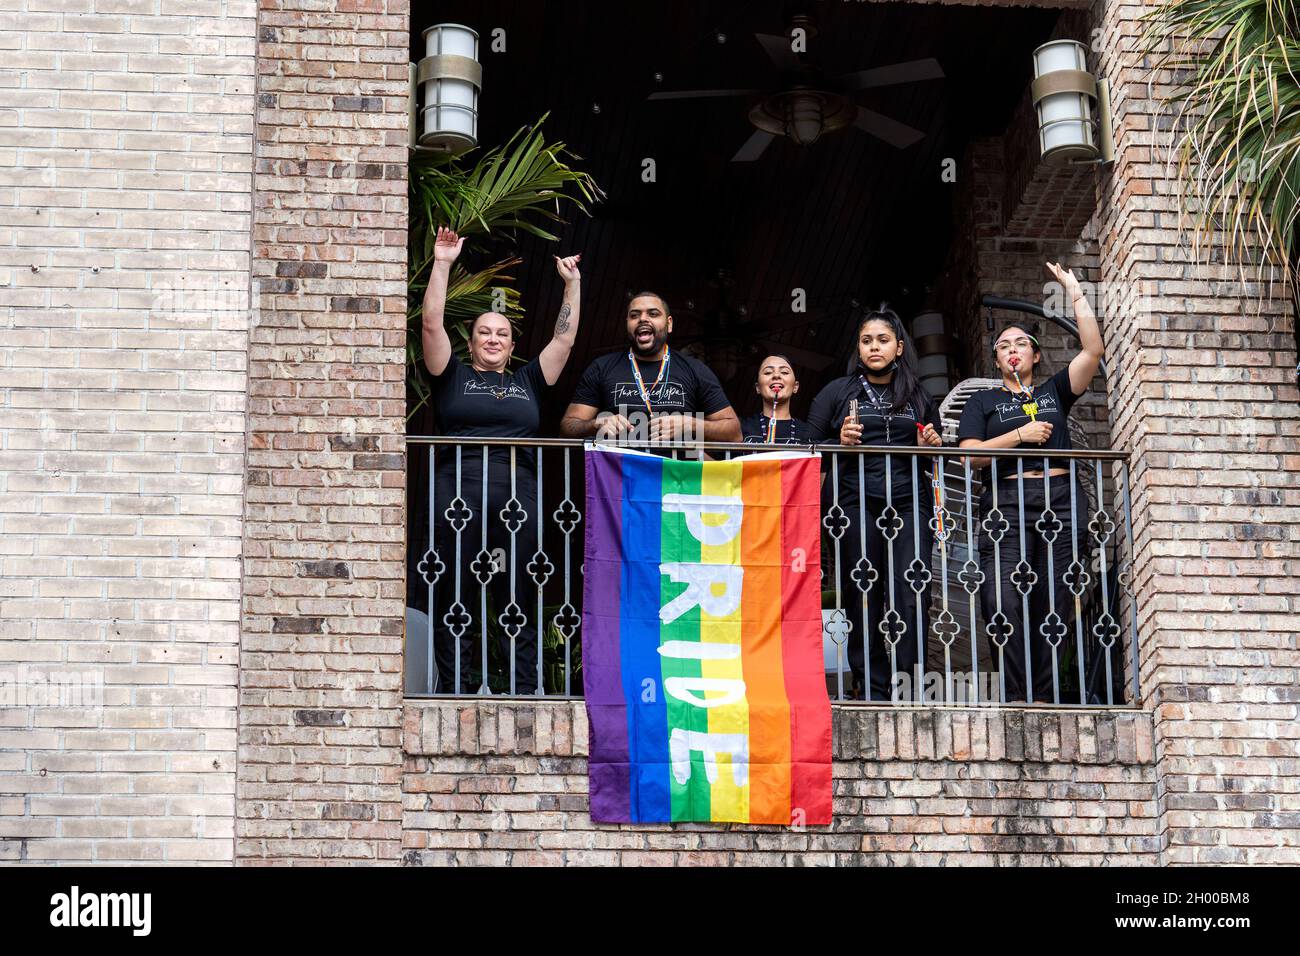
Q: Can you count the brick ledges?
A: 1